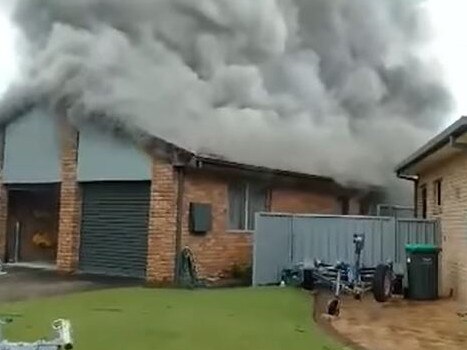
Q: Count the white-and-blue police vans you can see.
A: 0